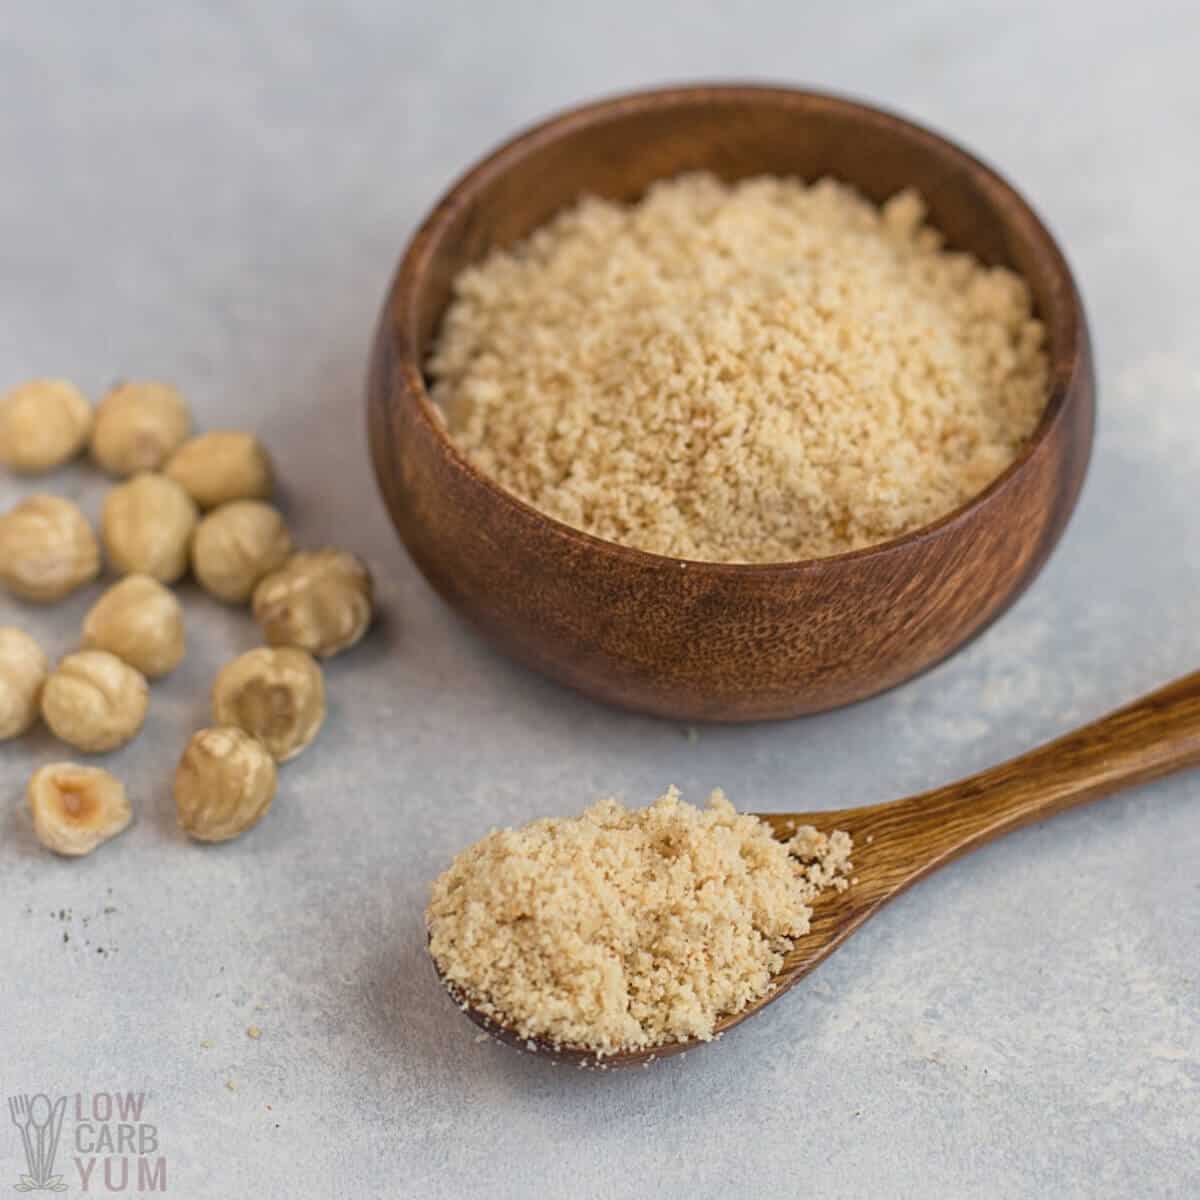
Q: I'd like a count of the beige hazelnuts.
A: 13